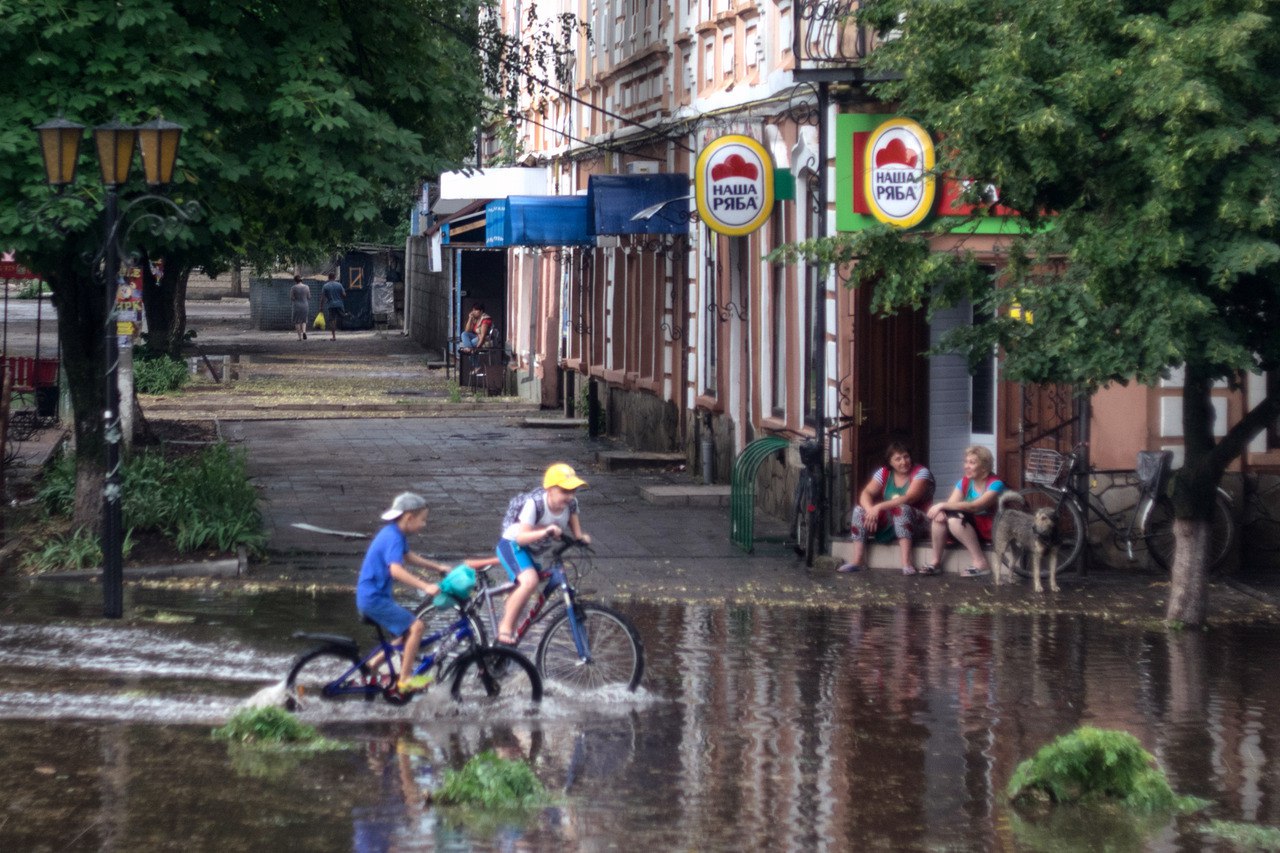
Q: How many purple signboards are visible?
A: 0